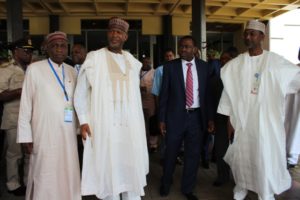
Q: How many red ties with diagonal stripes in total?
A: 1